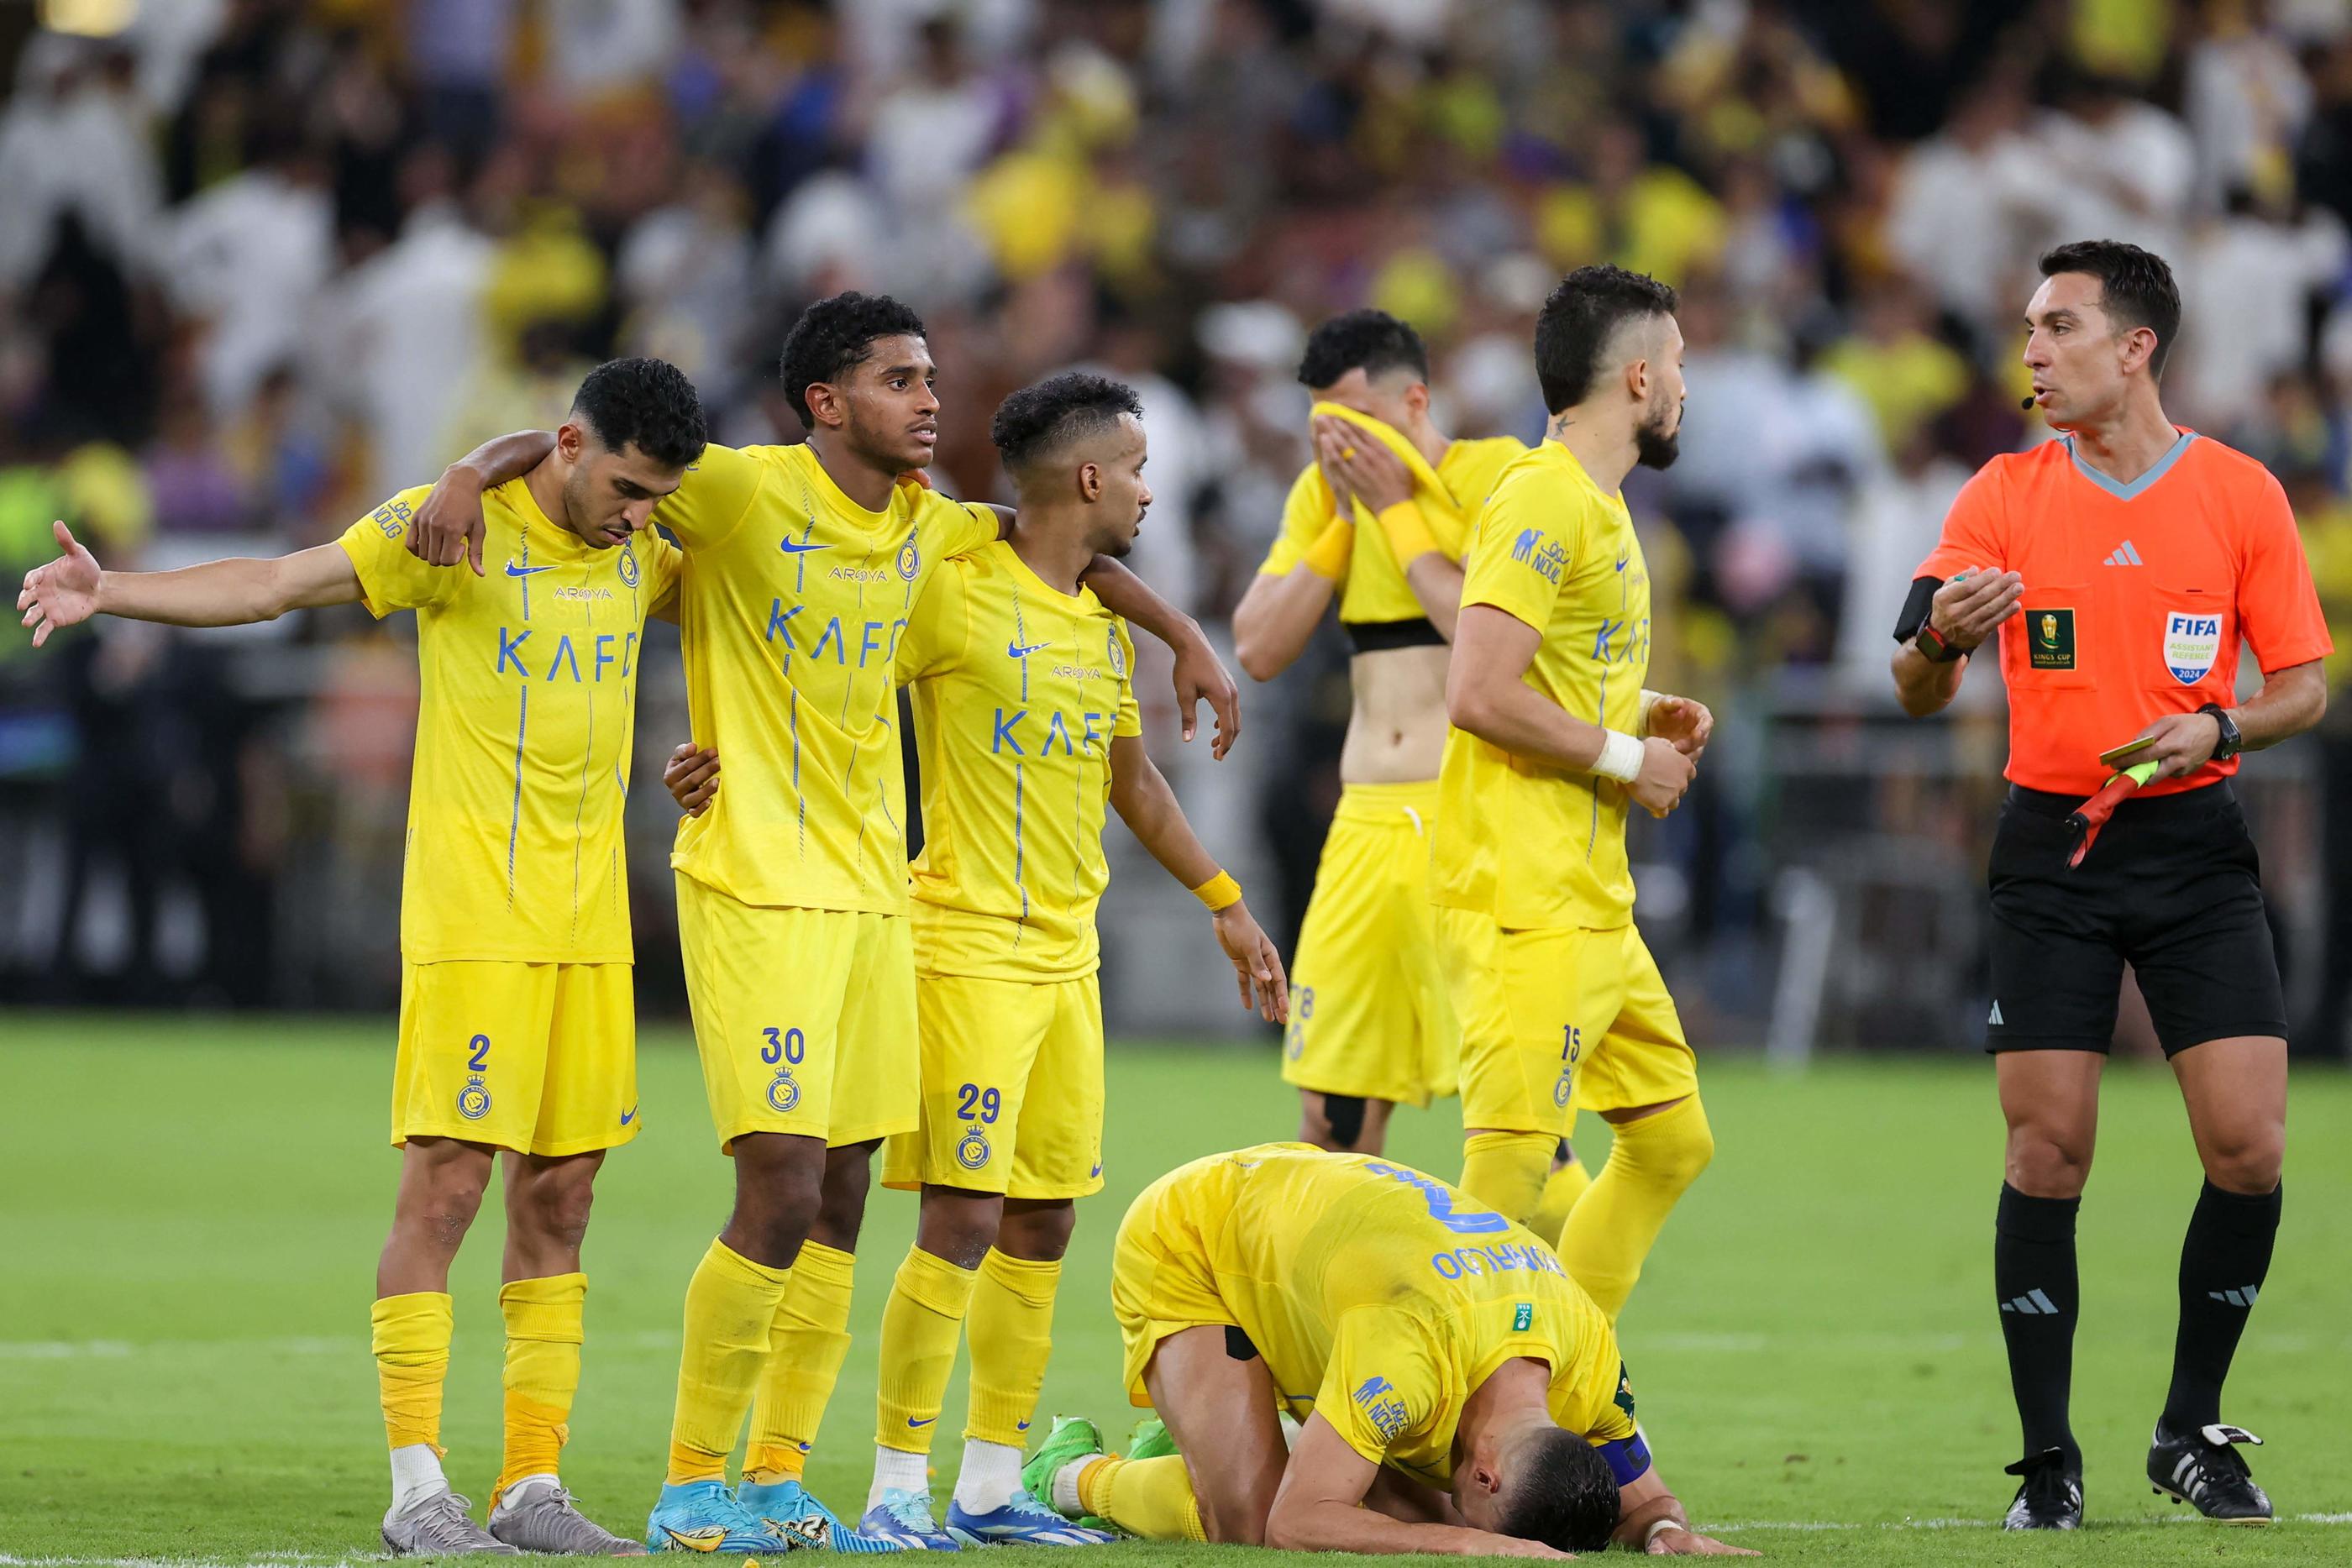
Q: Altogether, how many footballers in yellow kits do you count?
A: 6